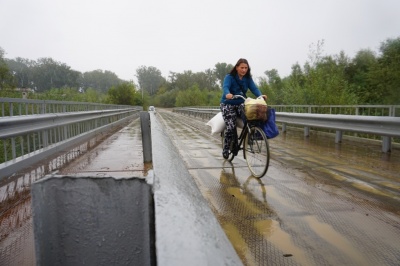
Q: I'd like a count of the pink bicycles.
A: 0